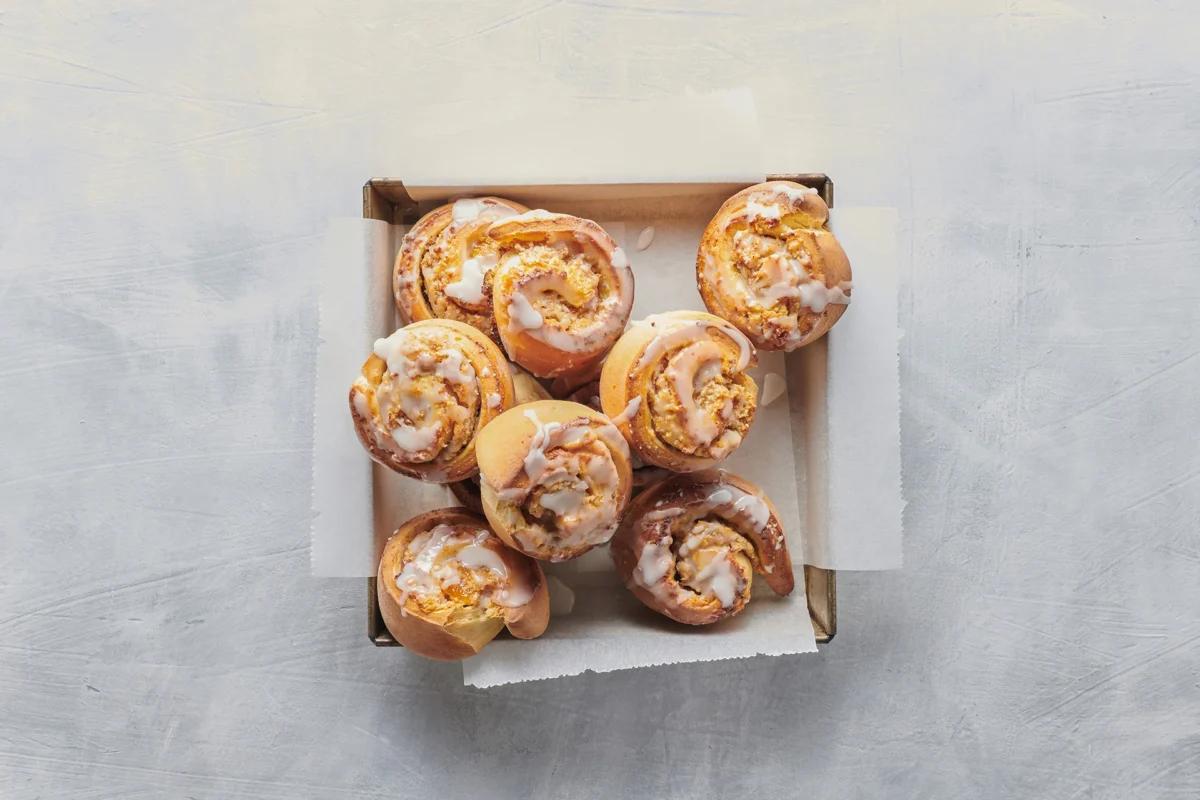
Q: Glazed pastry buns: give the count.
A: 8